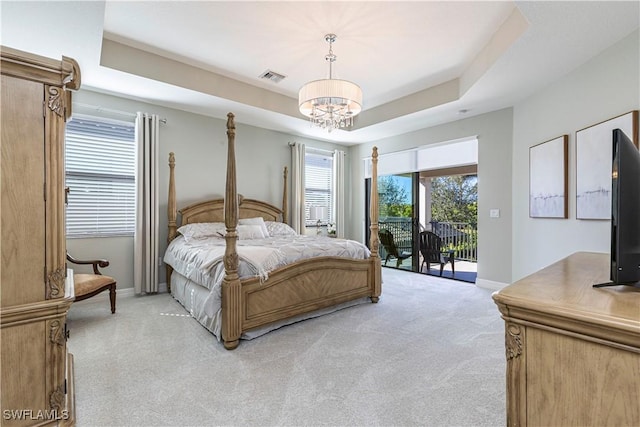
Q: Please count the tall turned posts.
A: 4